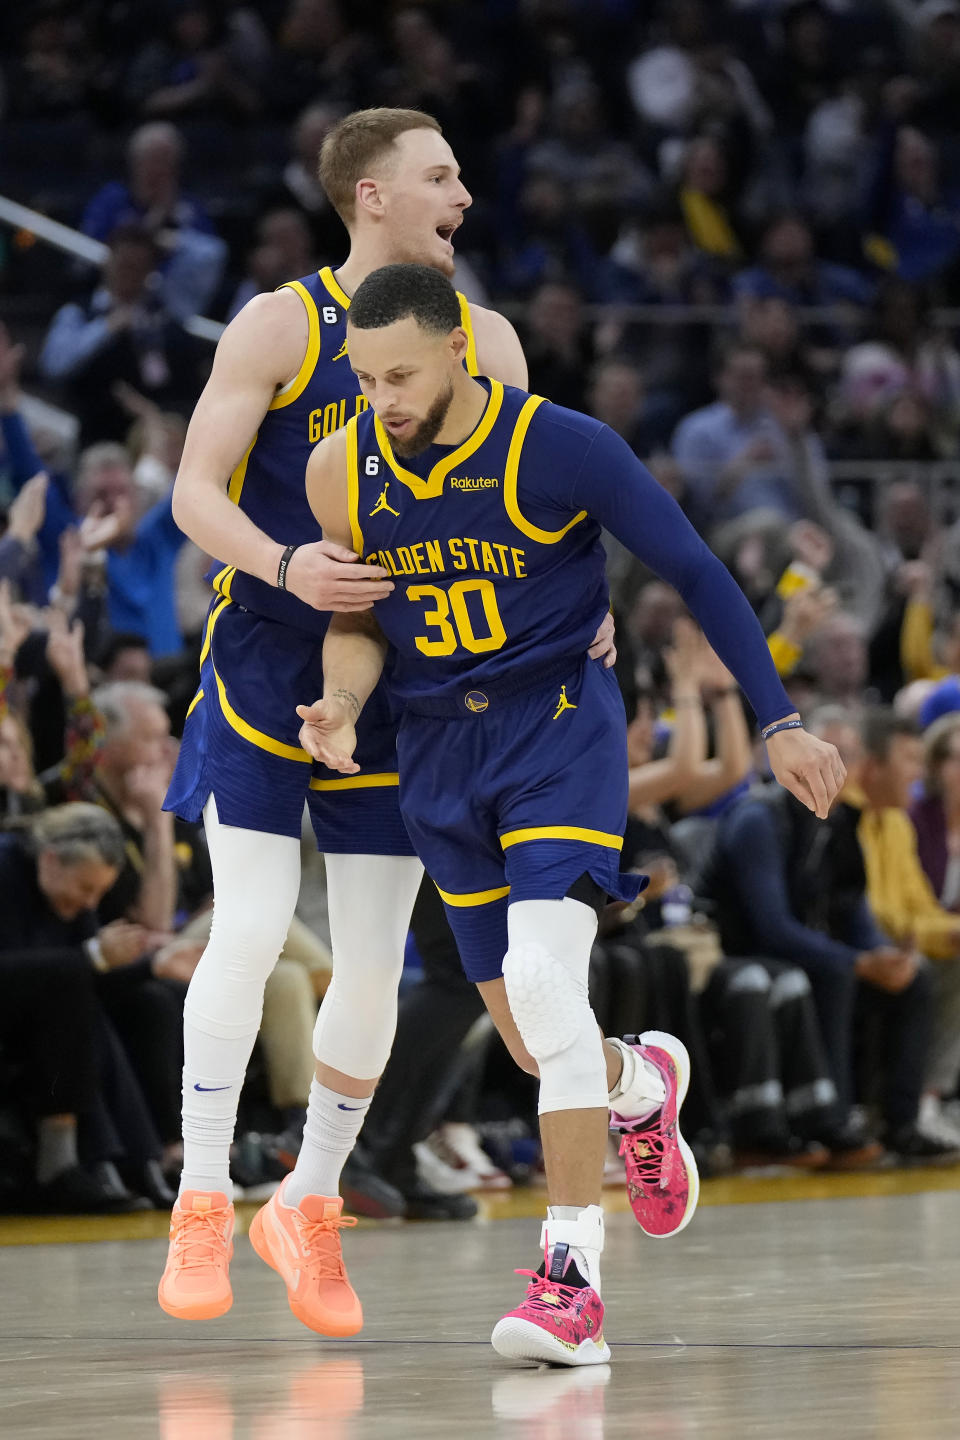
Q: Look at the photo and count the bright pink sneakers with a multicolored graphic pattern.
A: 2